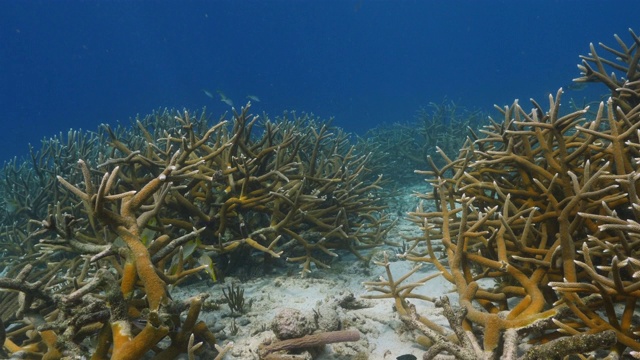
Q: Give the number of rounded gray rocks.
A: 2